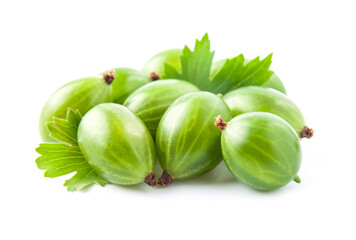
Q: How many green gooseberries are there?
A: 9